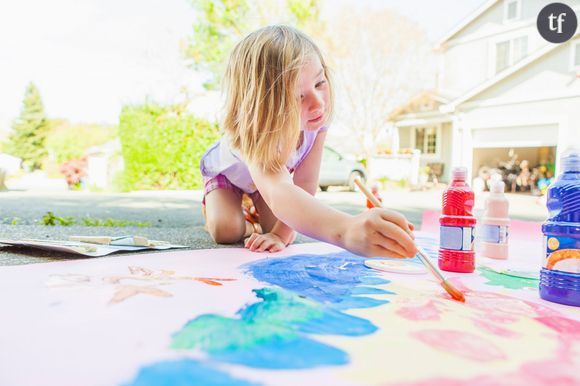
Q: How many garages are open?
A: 1